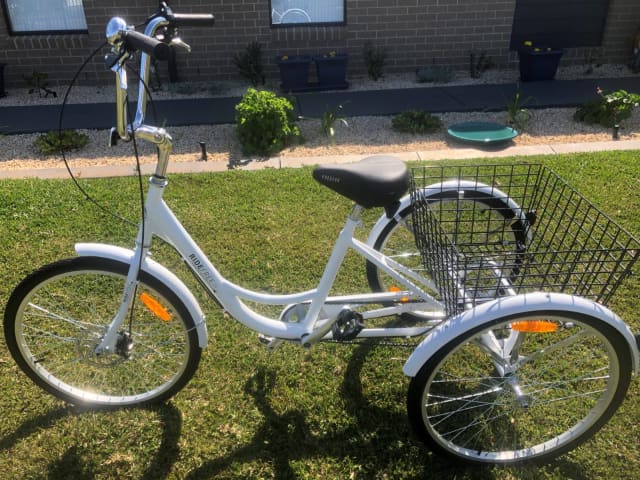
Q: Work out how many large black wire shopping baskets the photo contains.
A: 1